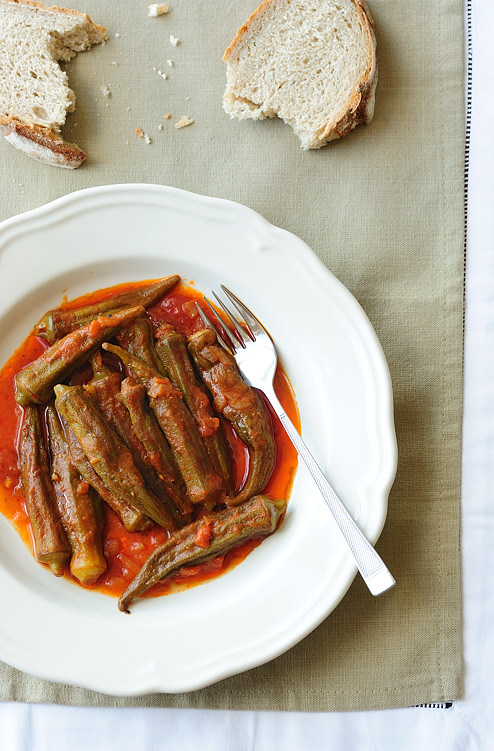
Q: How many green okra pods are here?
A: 13